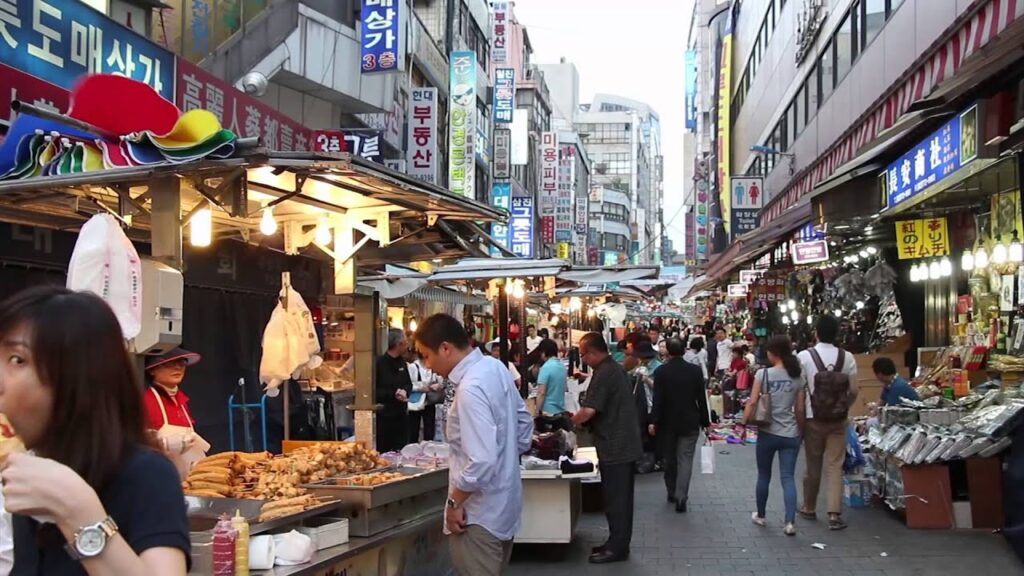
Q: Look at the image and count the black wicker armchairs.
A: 0